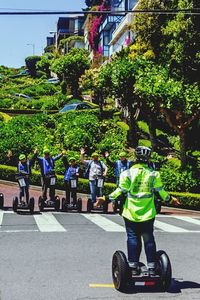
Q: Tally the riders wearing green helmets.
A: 5